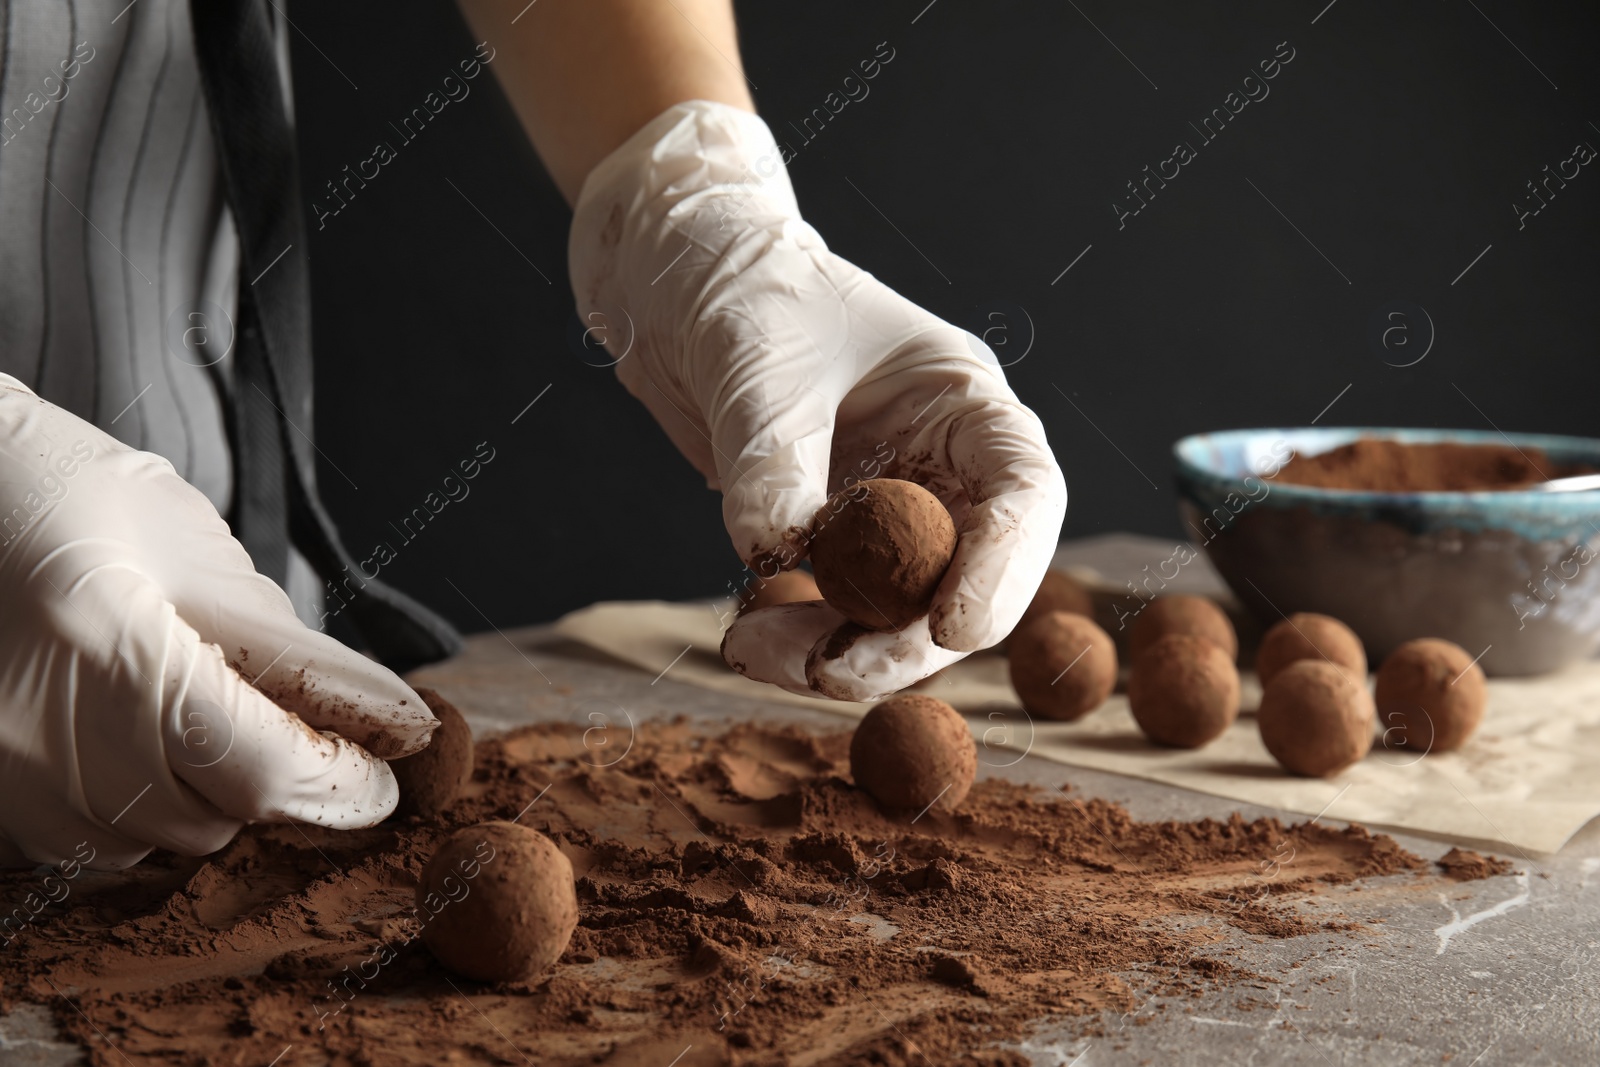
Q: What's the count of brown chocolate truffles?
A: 12